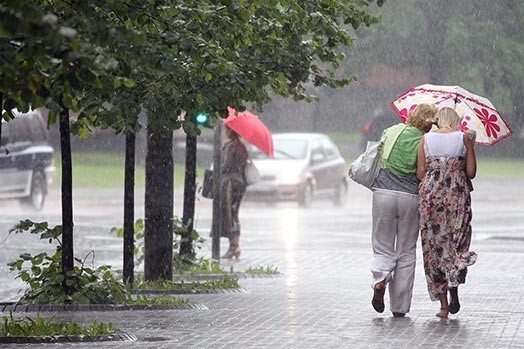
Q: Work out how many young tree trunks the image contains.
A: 3